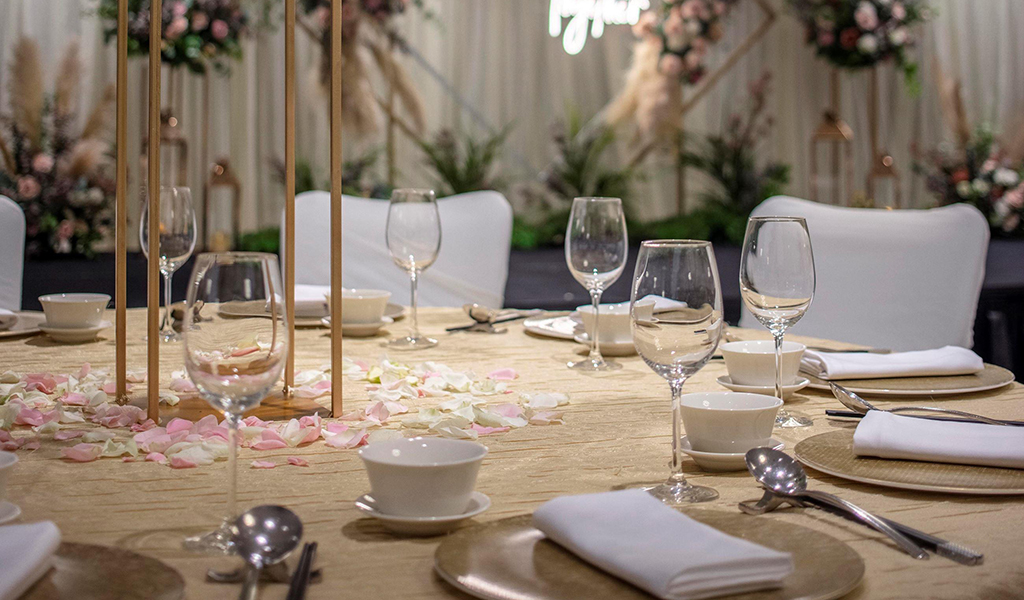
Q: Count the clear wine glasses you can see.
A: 6